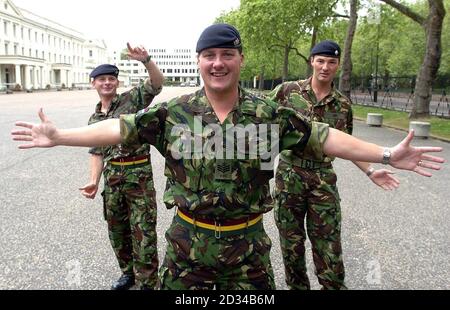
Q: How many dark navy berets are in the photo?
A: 3